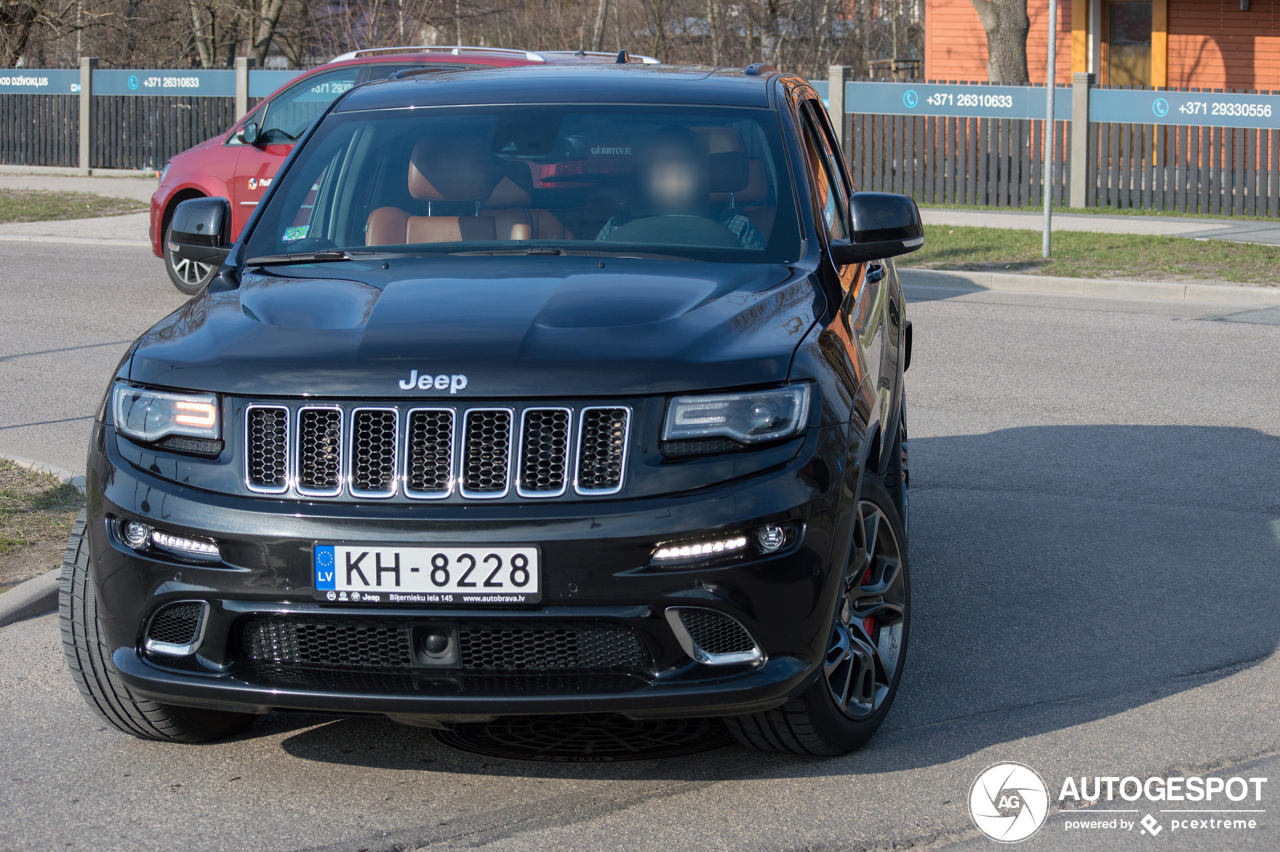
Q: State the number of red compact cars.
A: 1